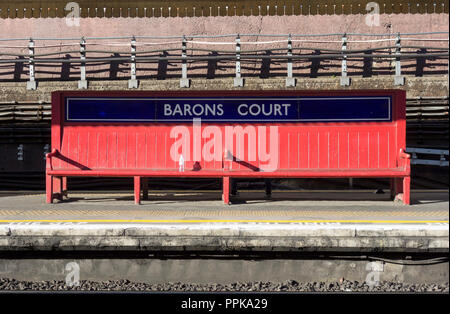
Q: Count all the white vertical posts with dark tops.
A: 8